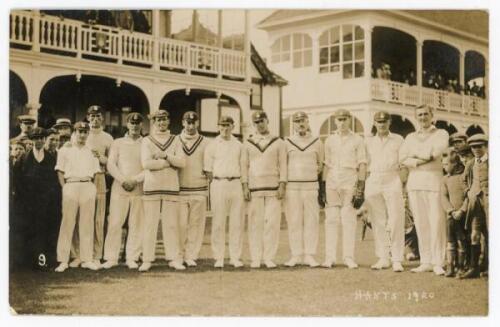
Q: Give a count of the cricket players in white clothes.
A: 11